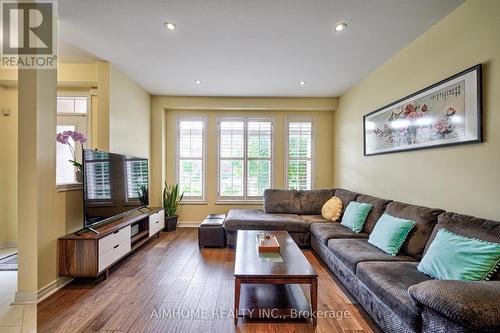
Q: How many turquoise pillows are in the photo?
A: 3